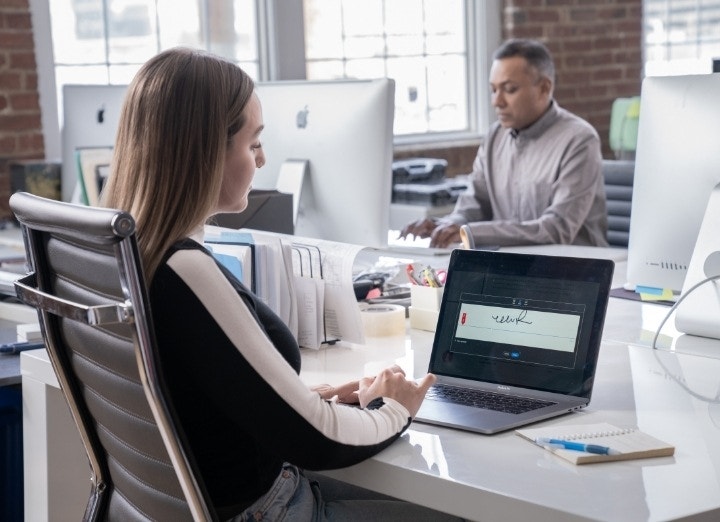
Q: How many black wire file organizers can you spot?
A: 1